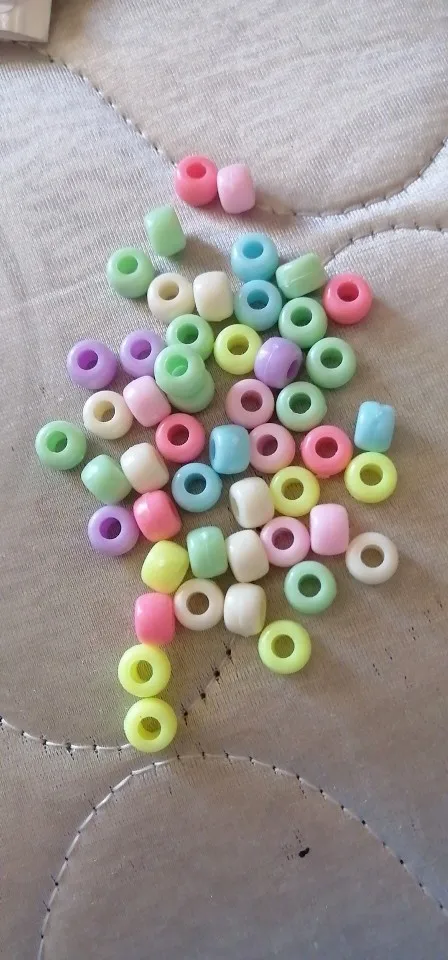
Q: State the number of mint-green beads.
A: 13